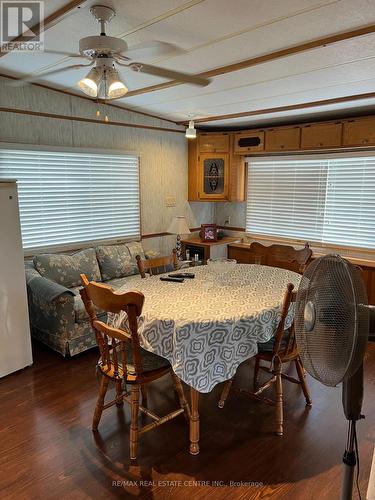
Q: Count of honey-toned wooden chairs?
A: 4